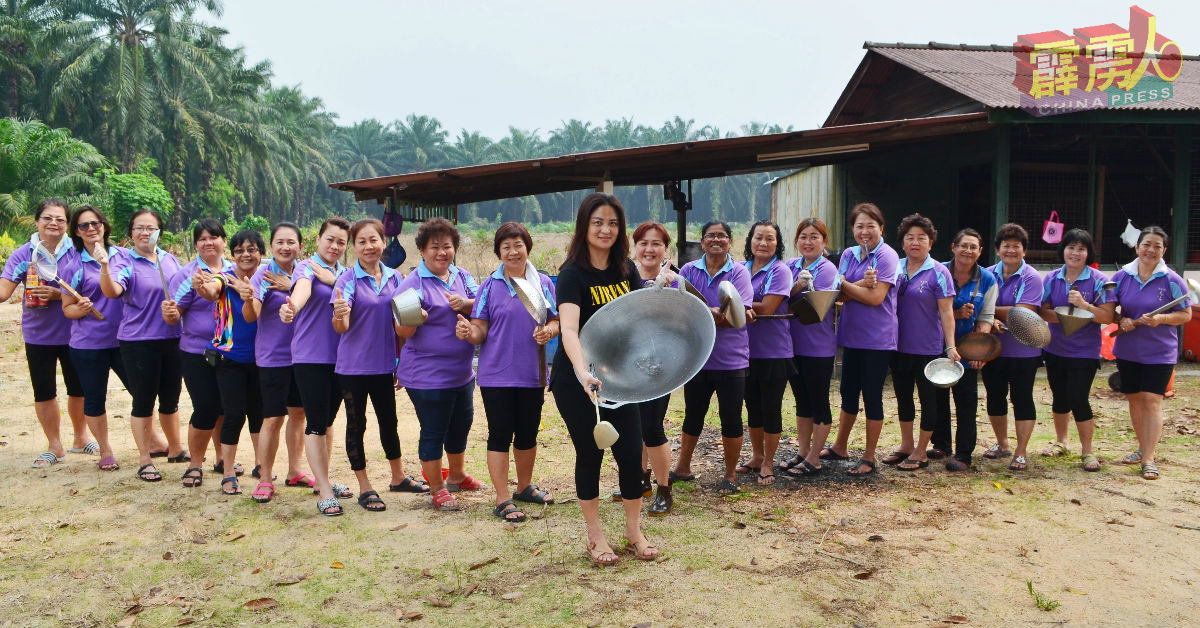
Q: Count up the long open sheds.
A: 1